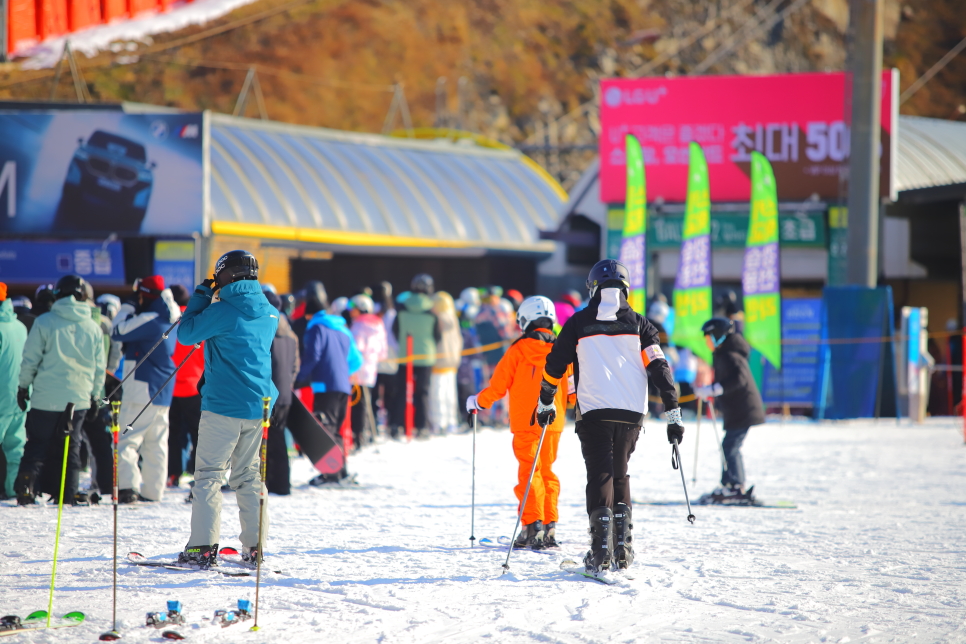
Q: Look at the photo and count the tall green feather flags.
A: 3